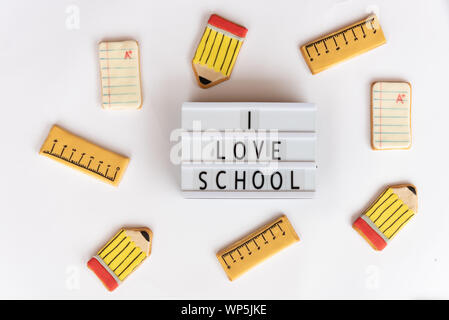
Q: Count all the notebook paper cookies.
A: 2